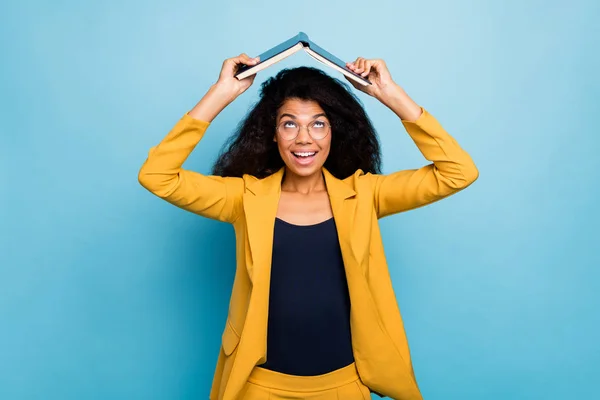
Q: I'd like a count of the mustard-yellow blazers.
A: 1